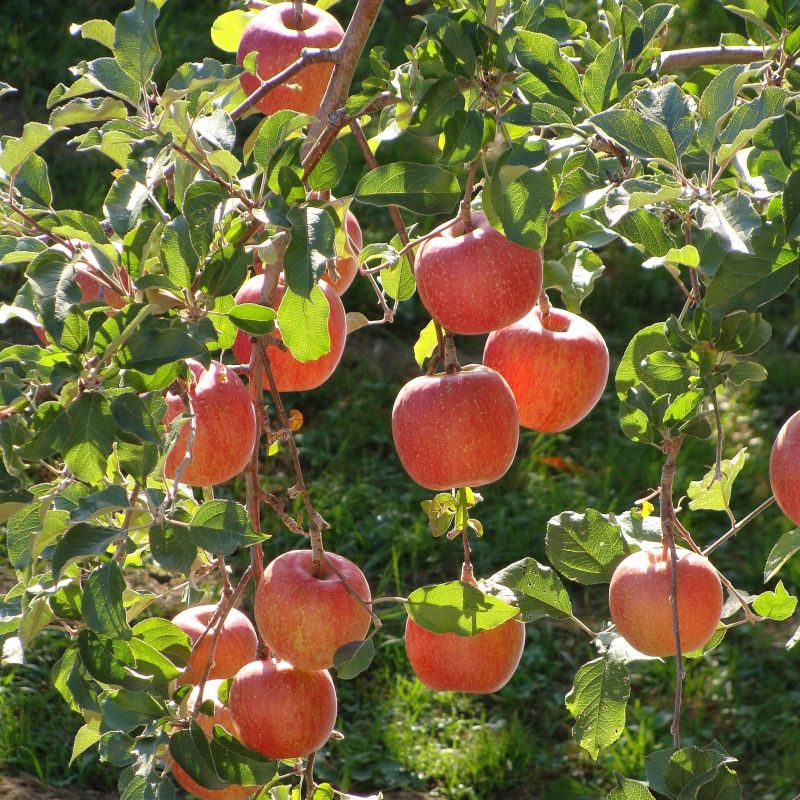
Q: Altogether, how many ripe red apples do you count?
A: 15